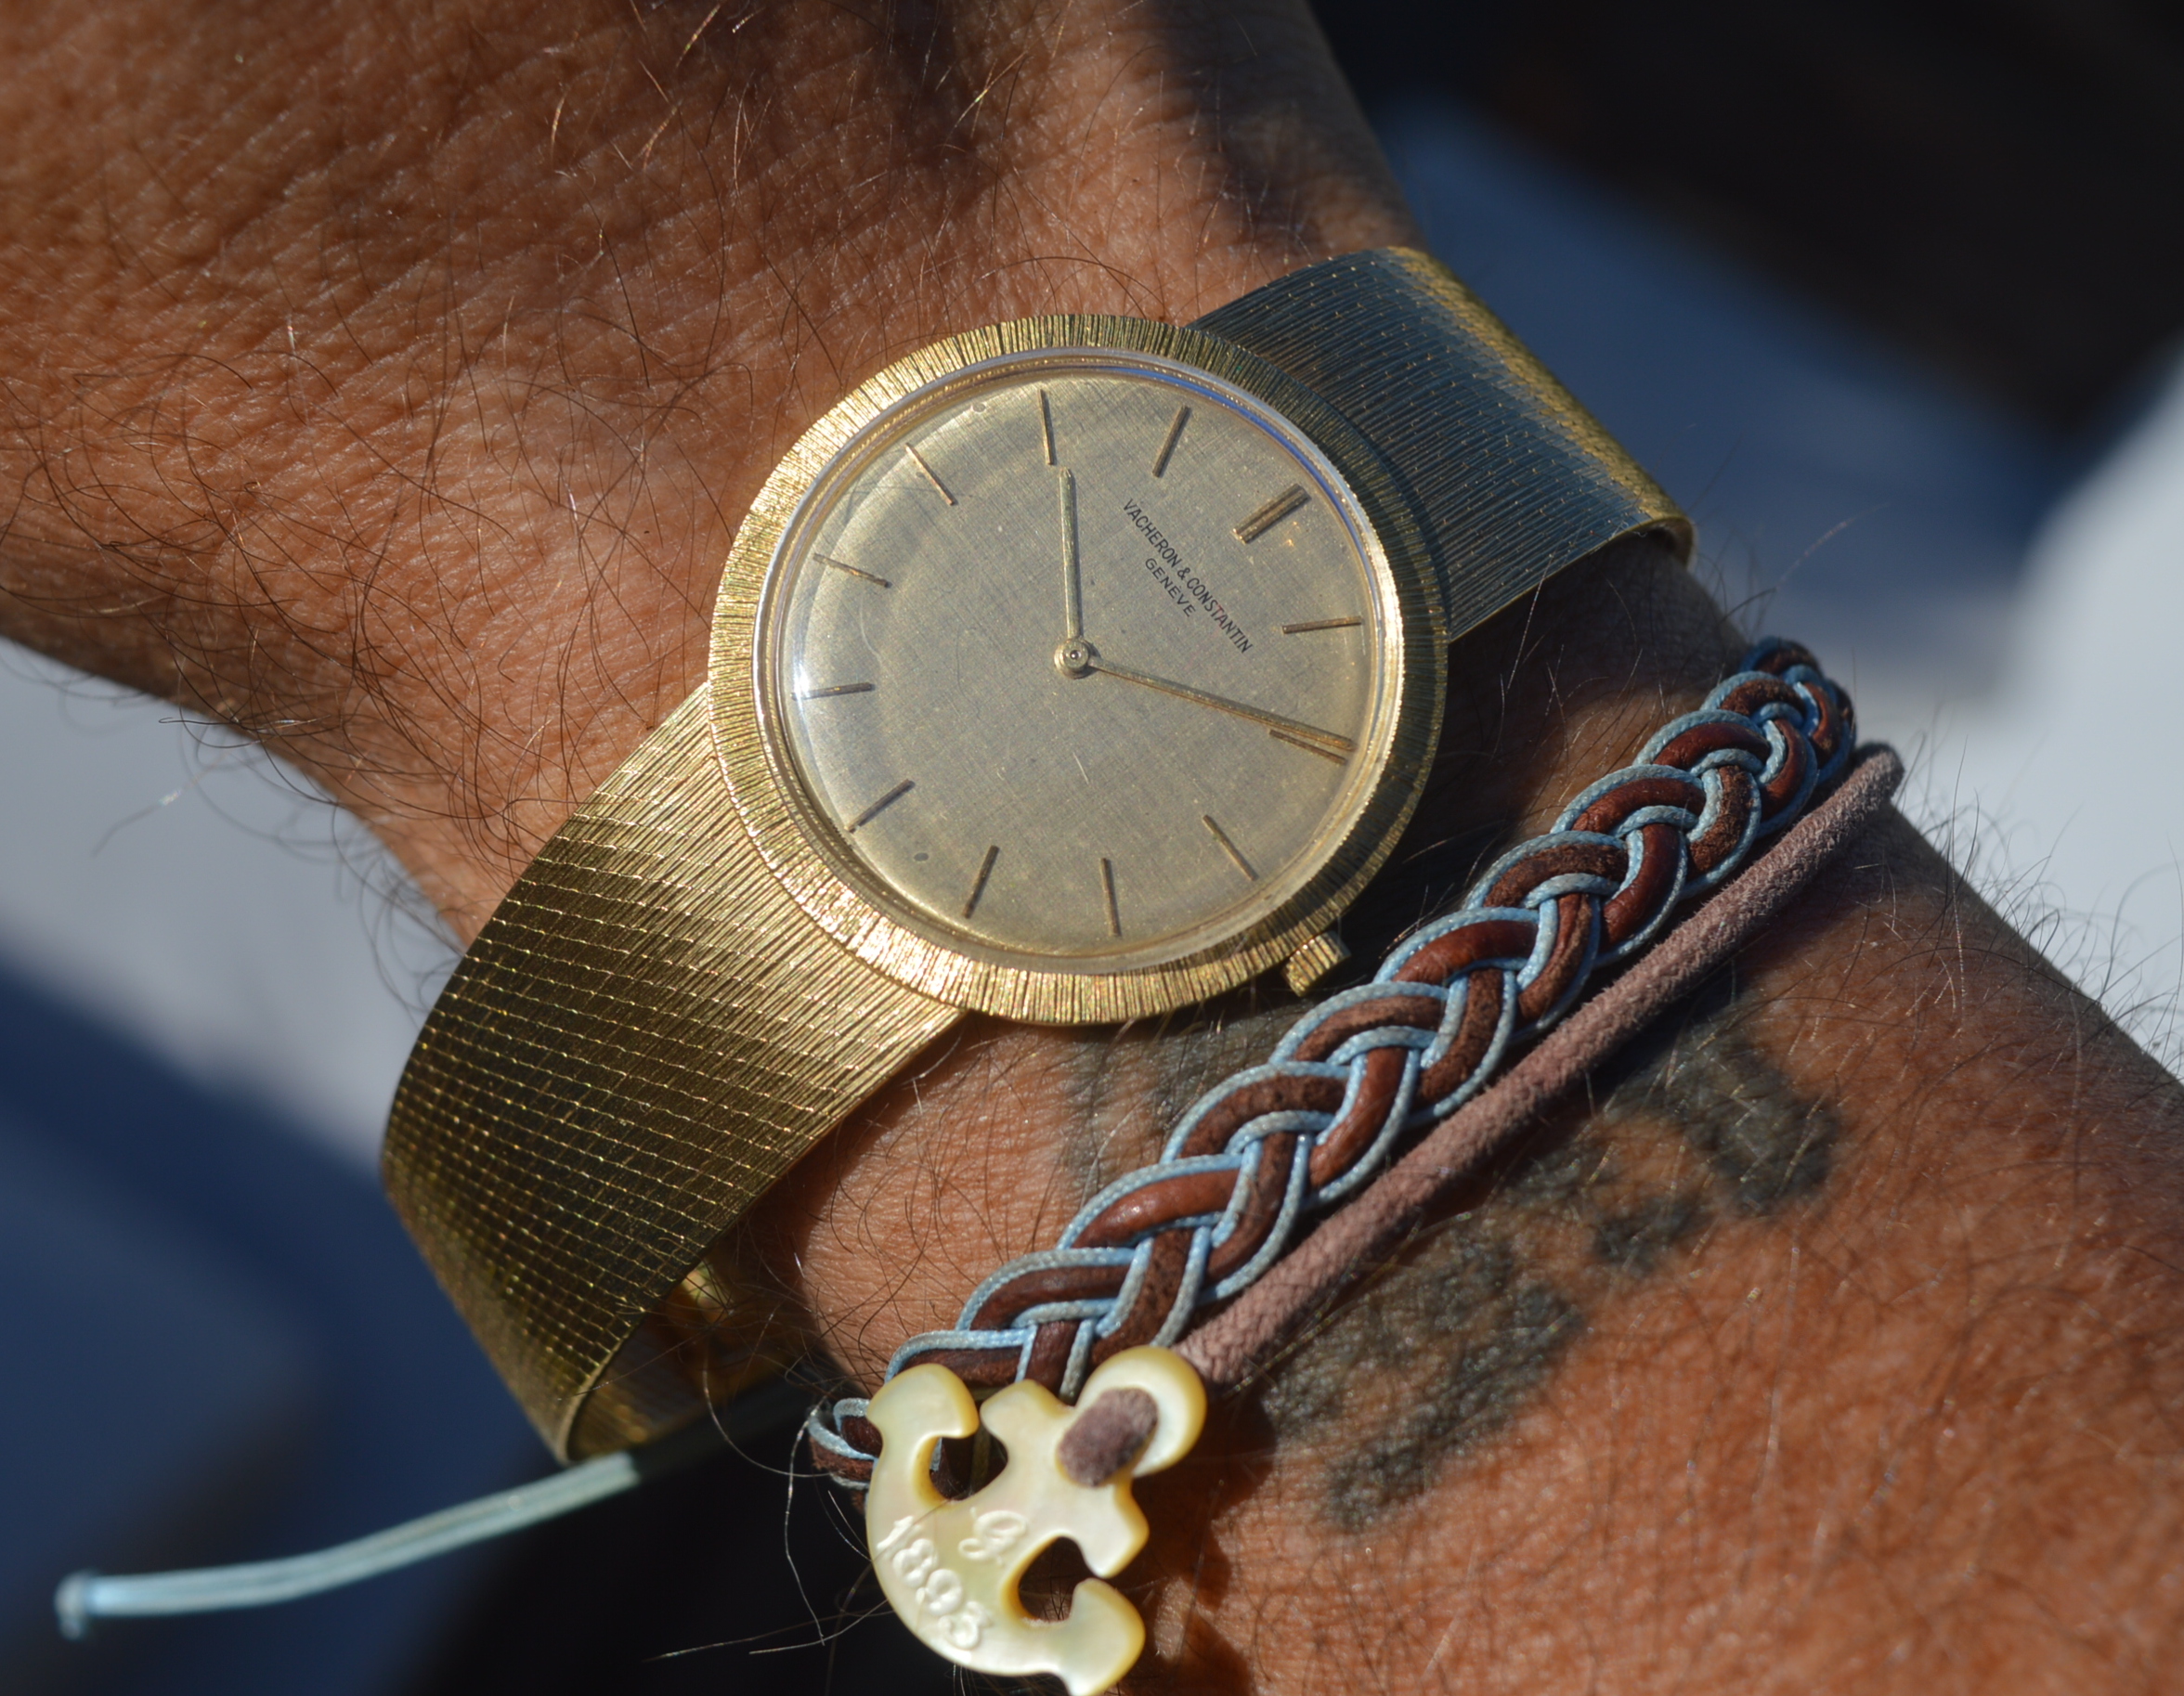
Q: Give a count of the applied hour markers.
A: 12